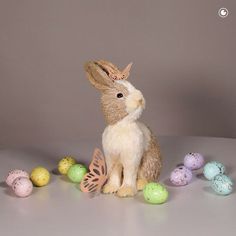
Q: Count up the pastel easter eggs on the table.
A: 10